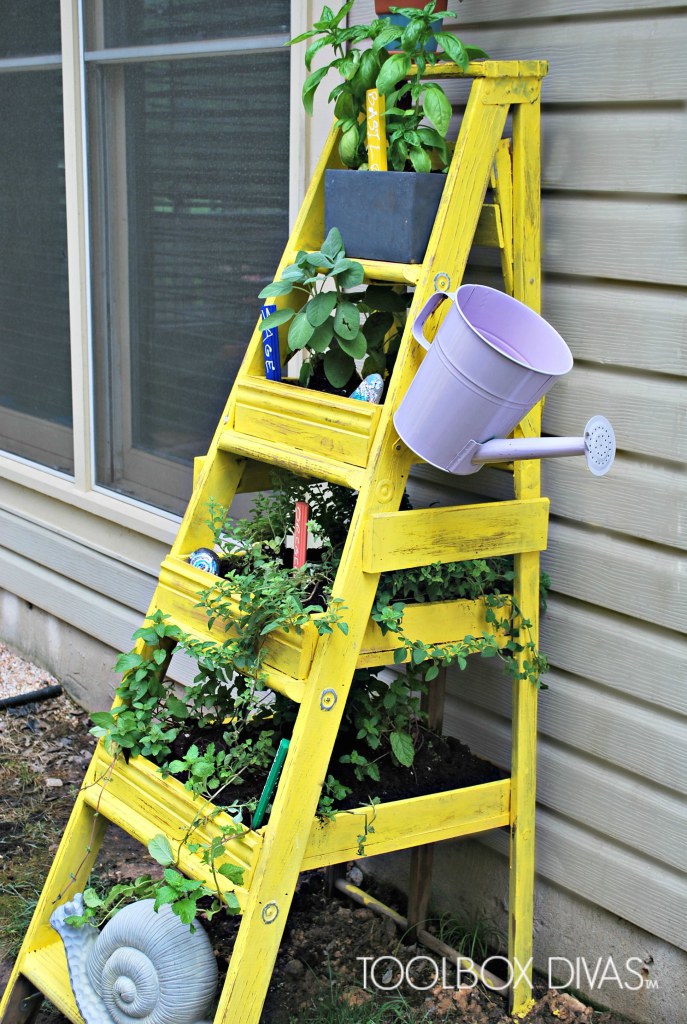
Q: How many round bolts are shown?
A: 4